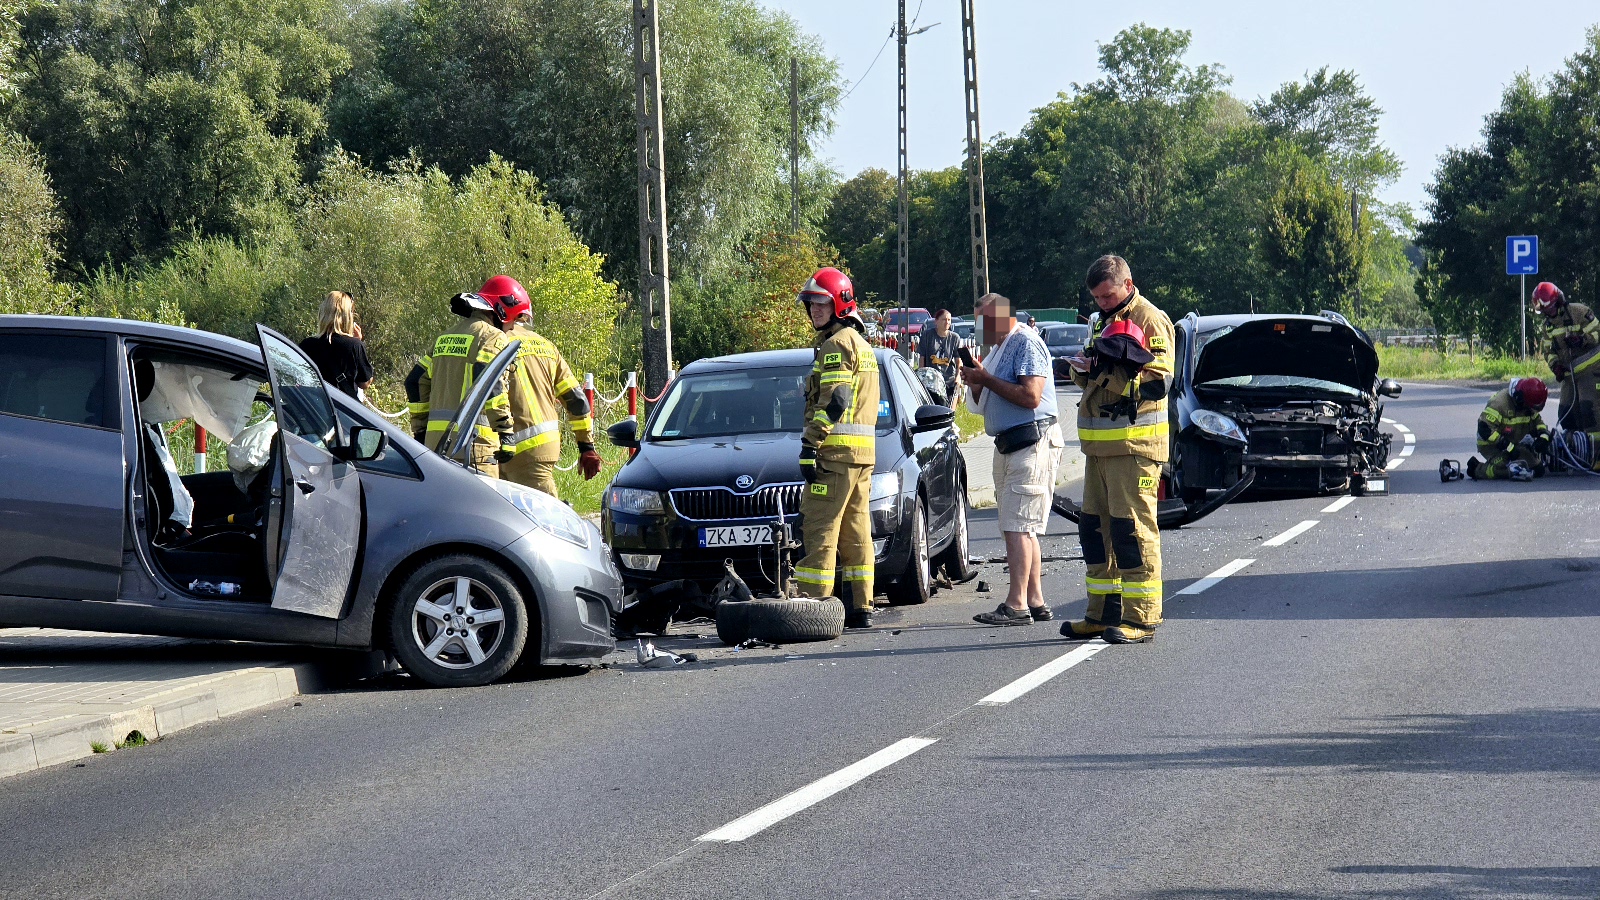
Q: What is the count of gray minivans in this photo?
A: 1